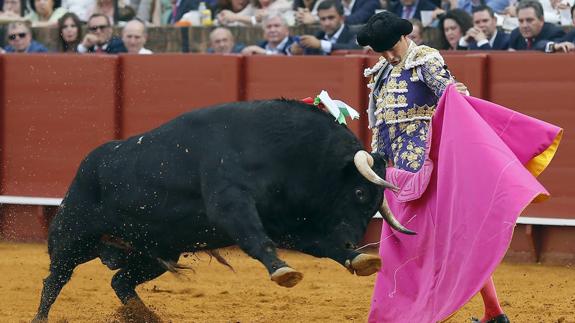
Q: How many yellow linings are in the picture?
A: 1